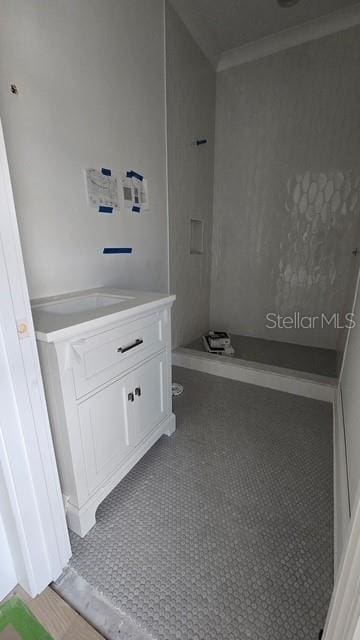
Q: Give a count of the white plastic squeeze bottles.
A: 0